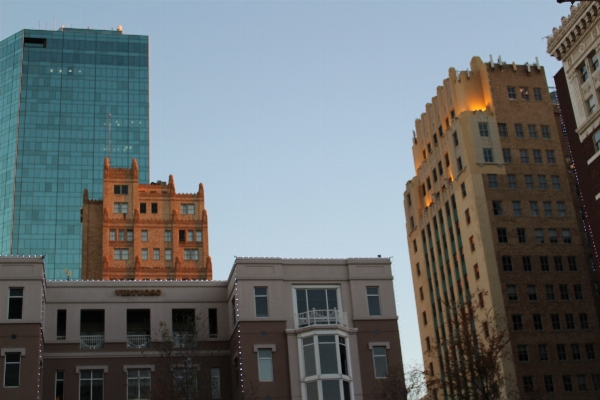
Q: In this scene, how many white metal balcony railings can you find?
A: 4